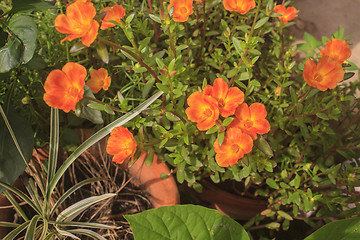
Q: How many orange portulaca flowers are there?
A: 14